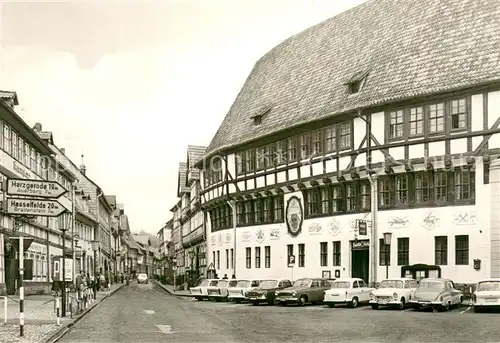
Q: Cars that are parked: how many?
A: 9